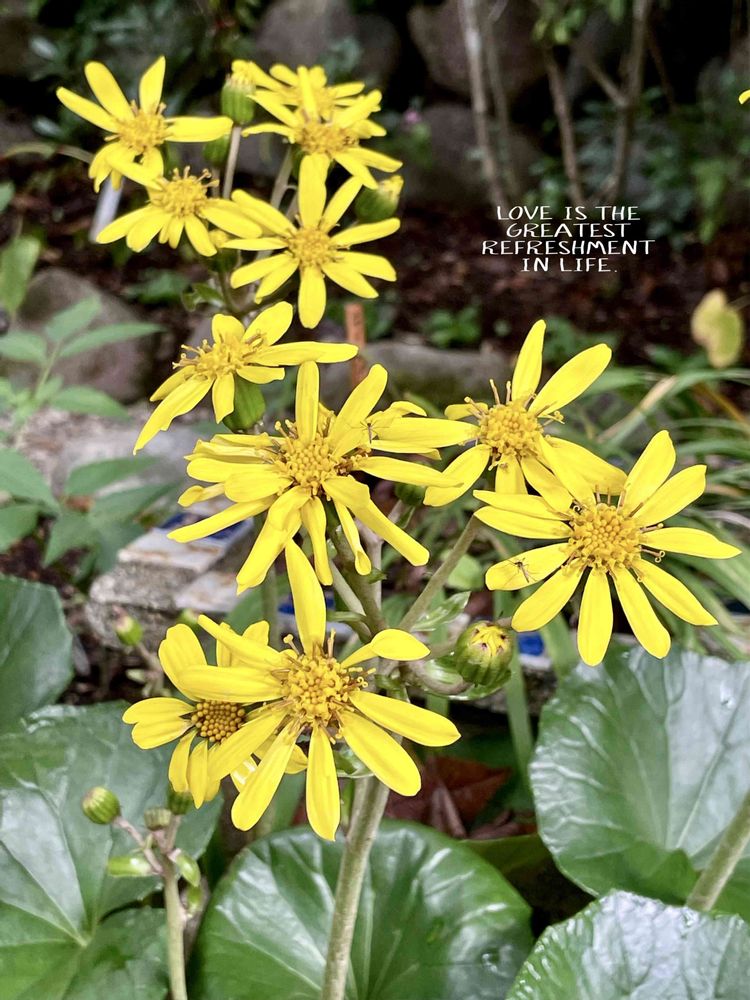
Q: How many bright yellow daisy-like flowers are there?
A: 11